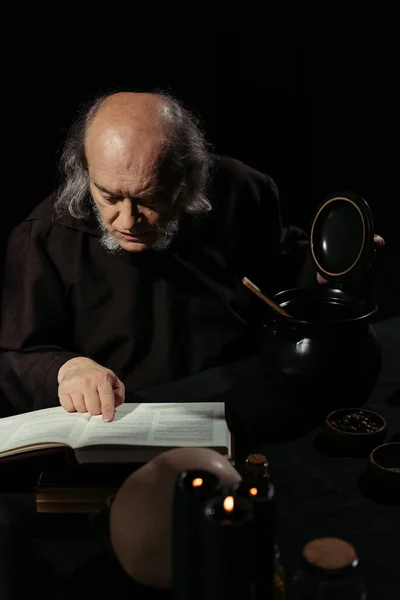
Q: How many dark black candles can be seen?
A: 3